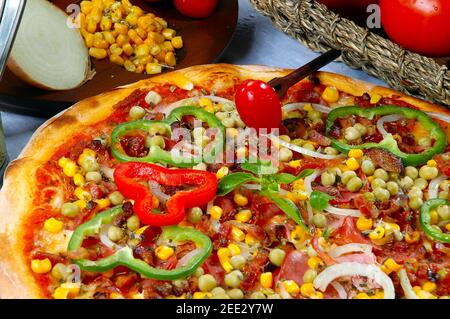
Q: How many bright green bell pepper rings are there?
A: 4